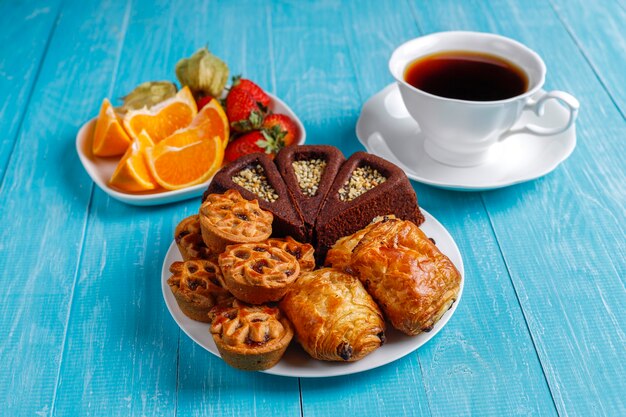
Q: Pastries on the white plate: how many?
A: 11